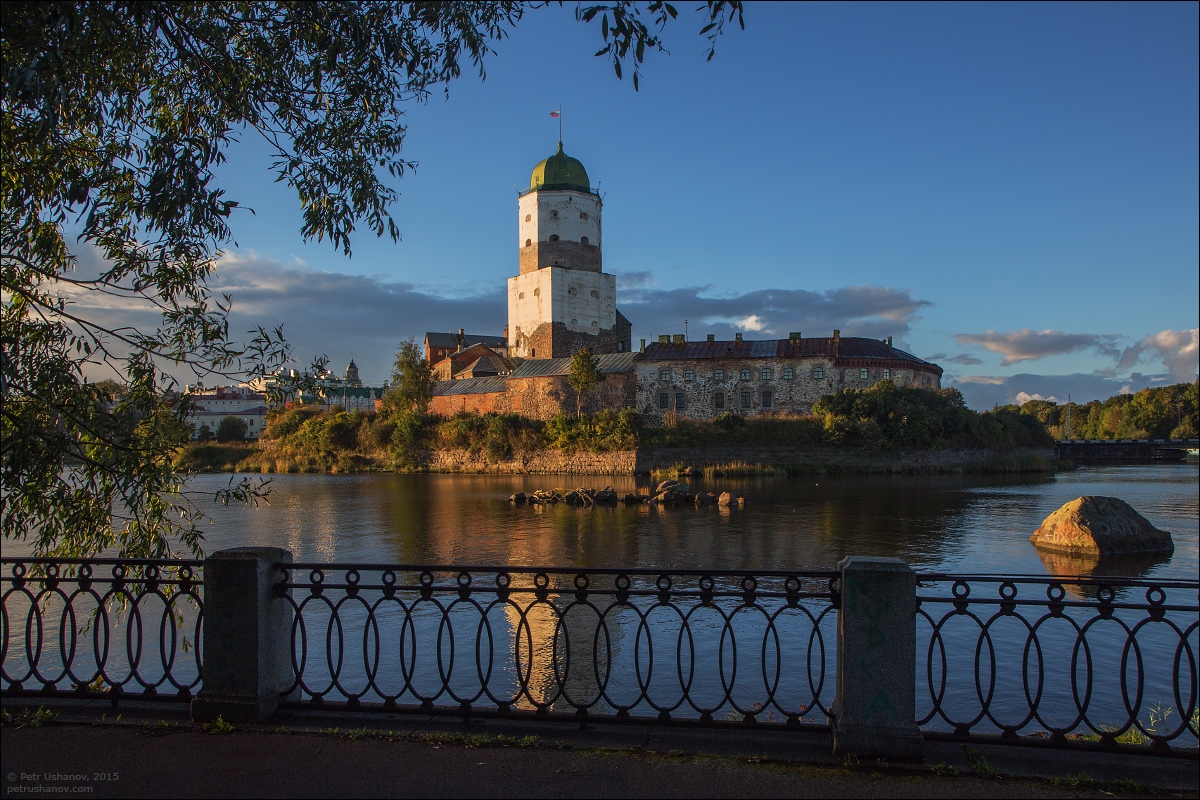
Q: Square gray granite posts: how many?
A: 2